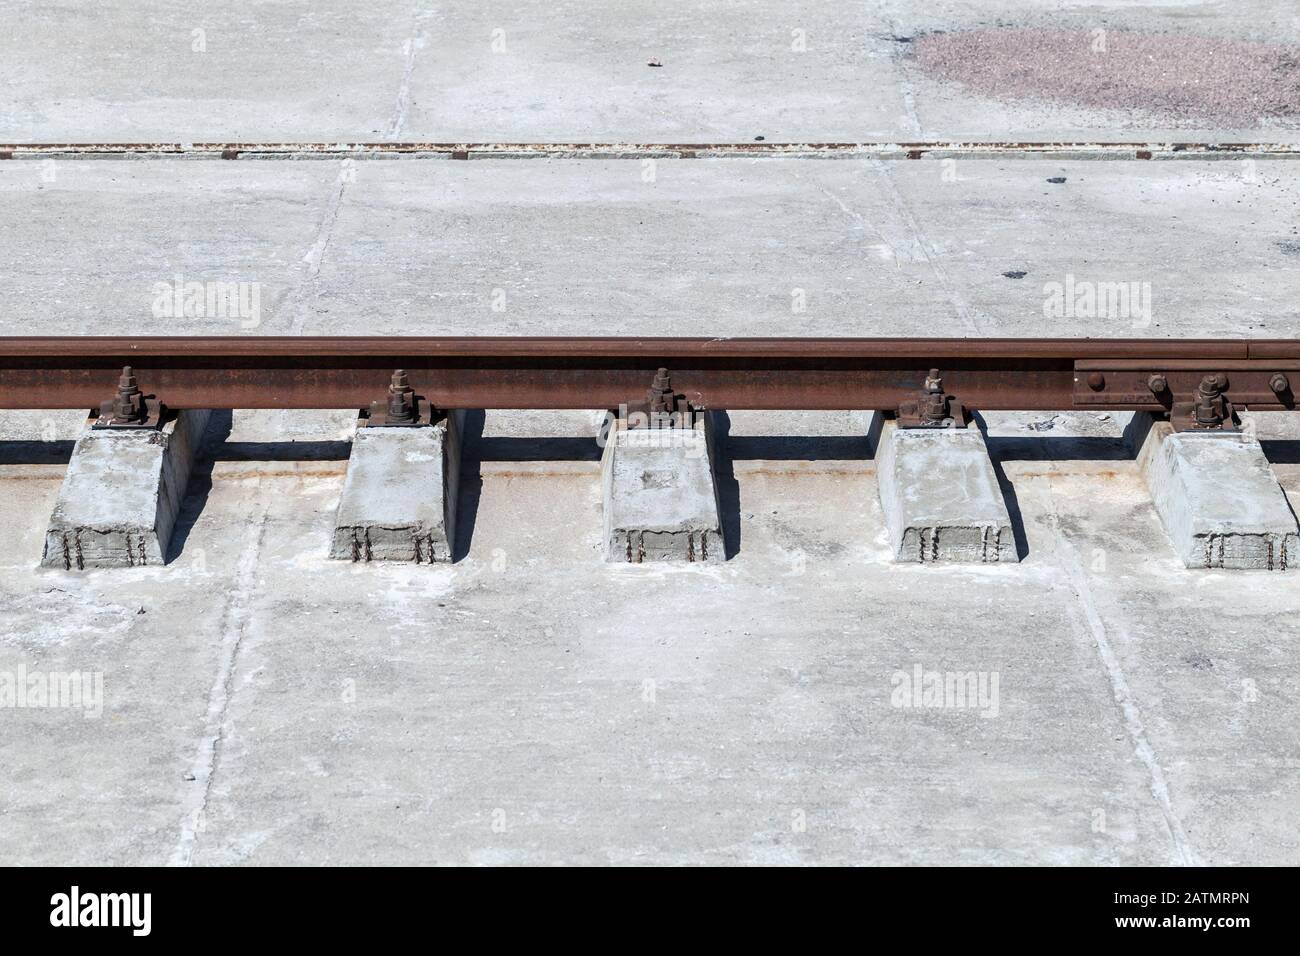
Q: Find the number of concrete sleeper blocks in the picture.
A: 5